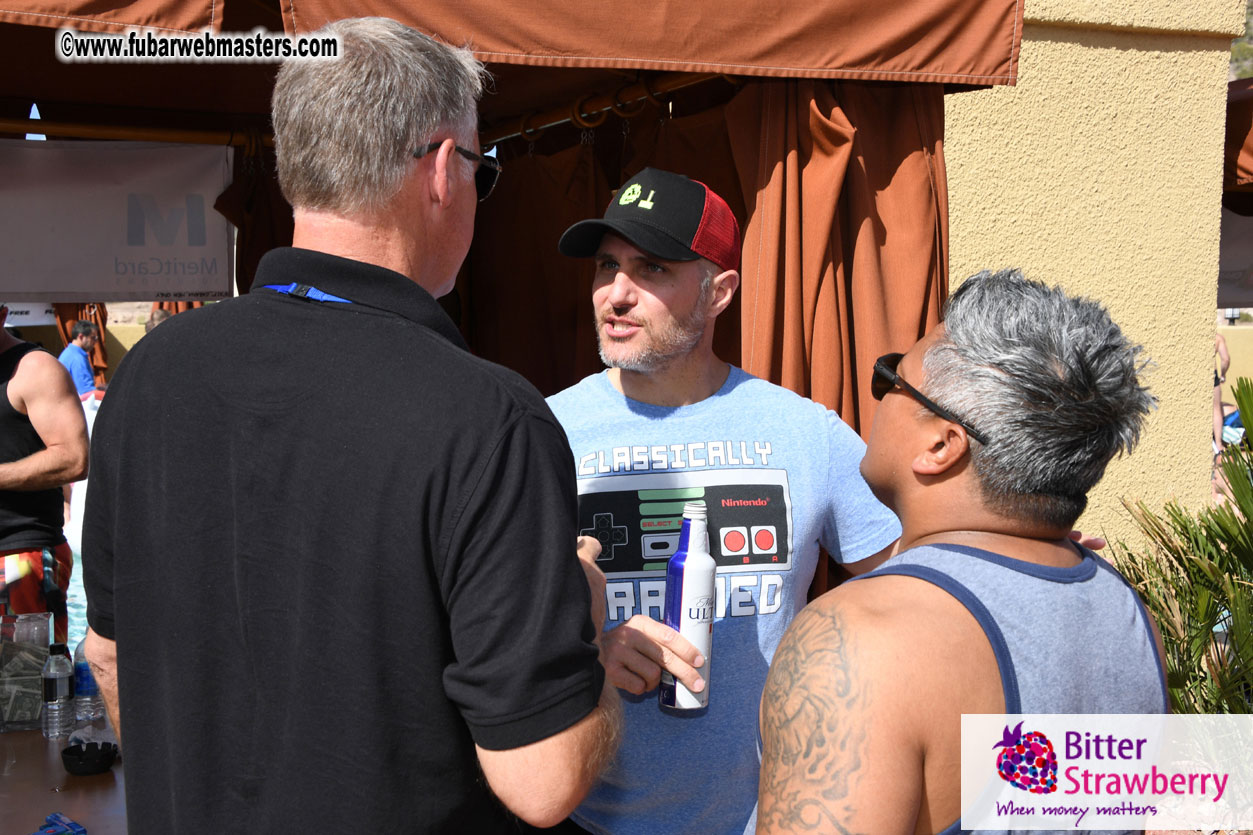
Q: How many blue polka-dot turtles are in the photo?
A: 0